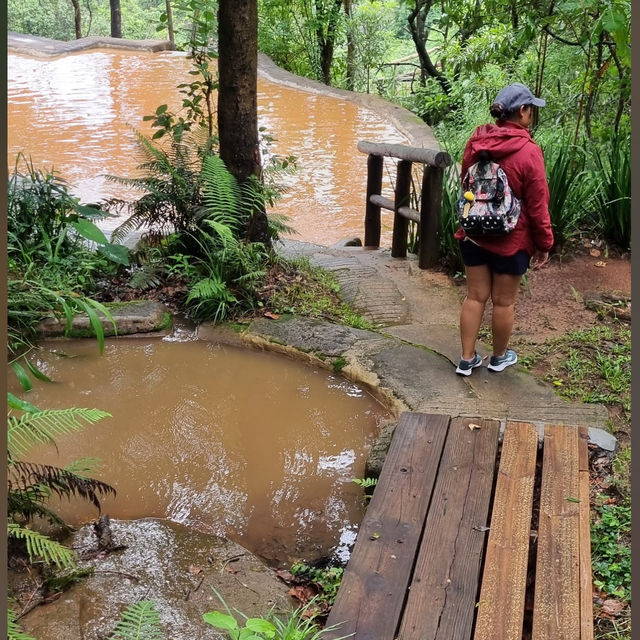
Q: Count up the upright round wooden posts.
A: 3